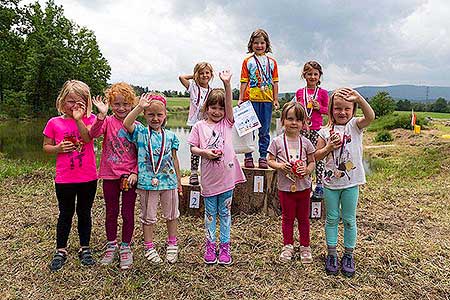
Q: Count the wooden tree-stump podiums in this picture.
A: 3